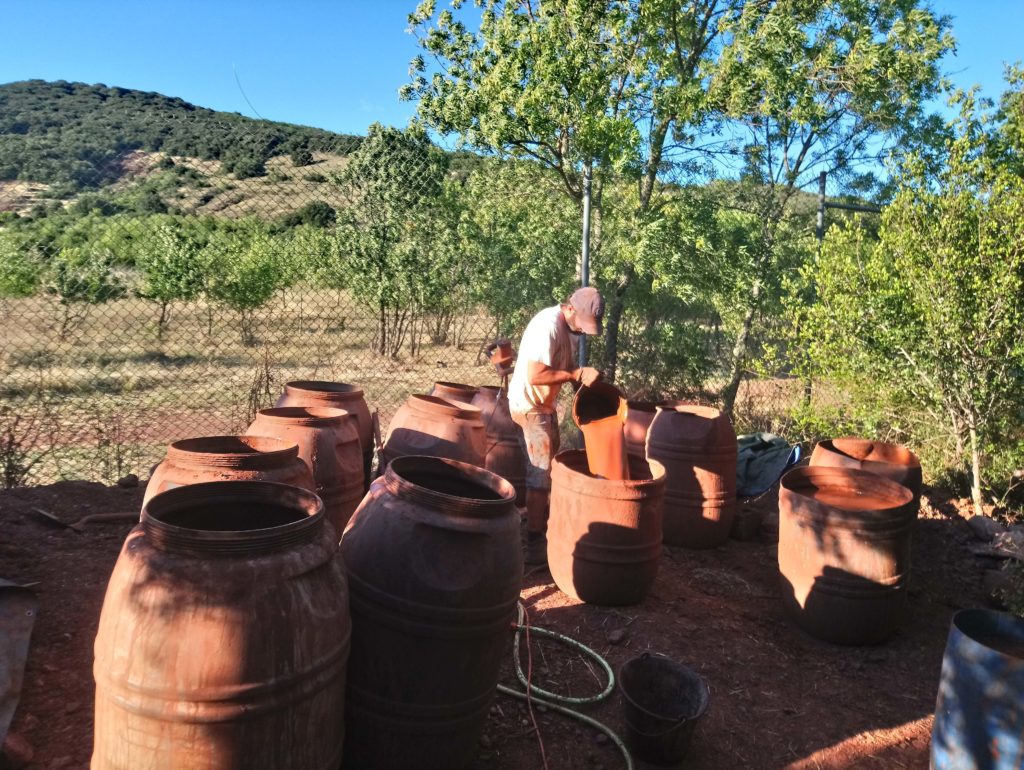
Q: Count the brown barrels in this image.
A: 13